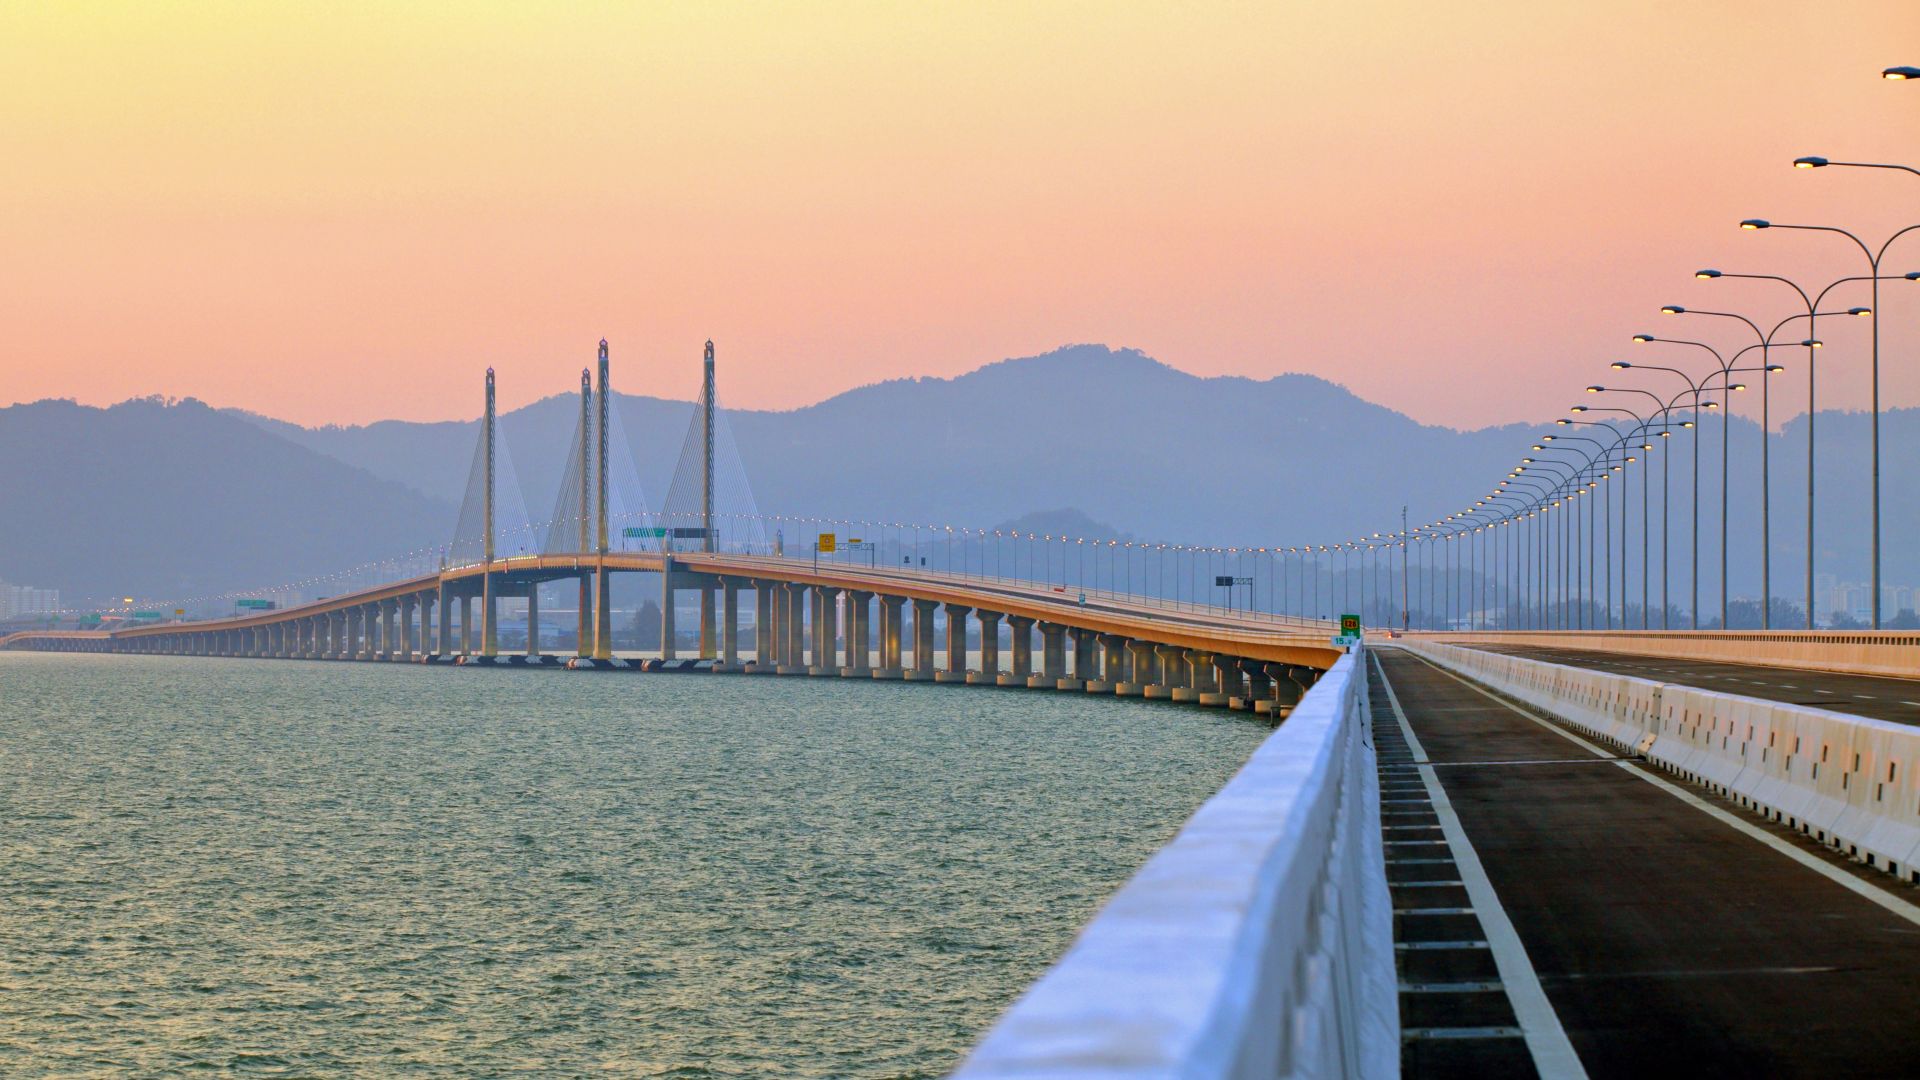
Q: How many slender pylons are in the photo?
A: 4